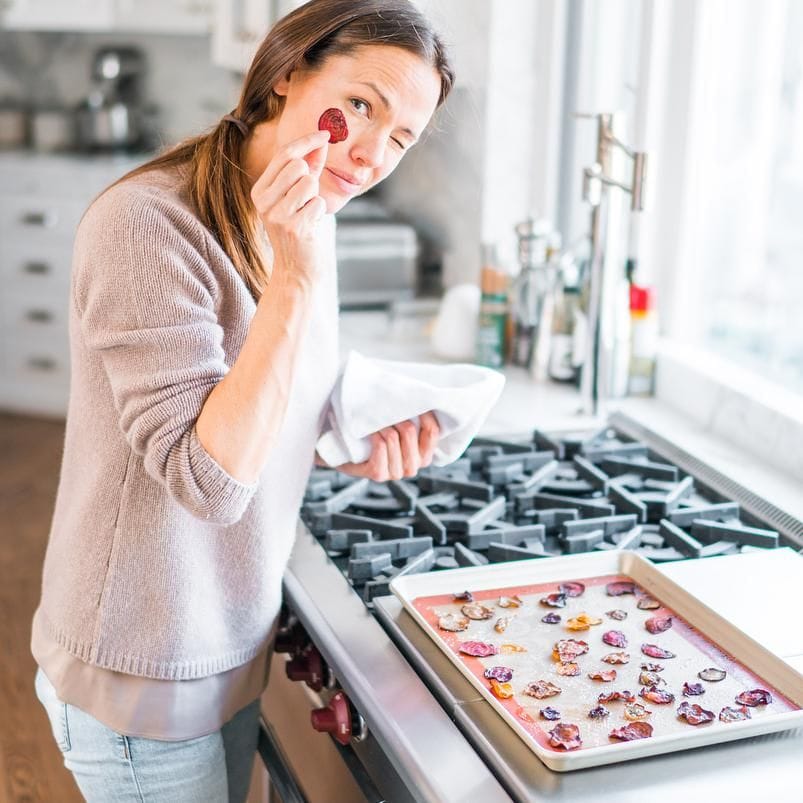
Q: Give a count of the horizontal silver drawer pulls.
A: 4